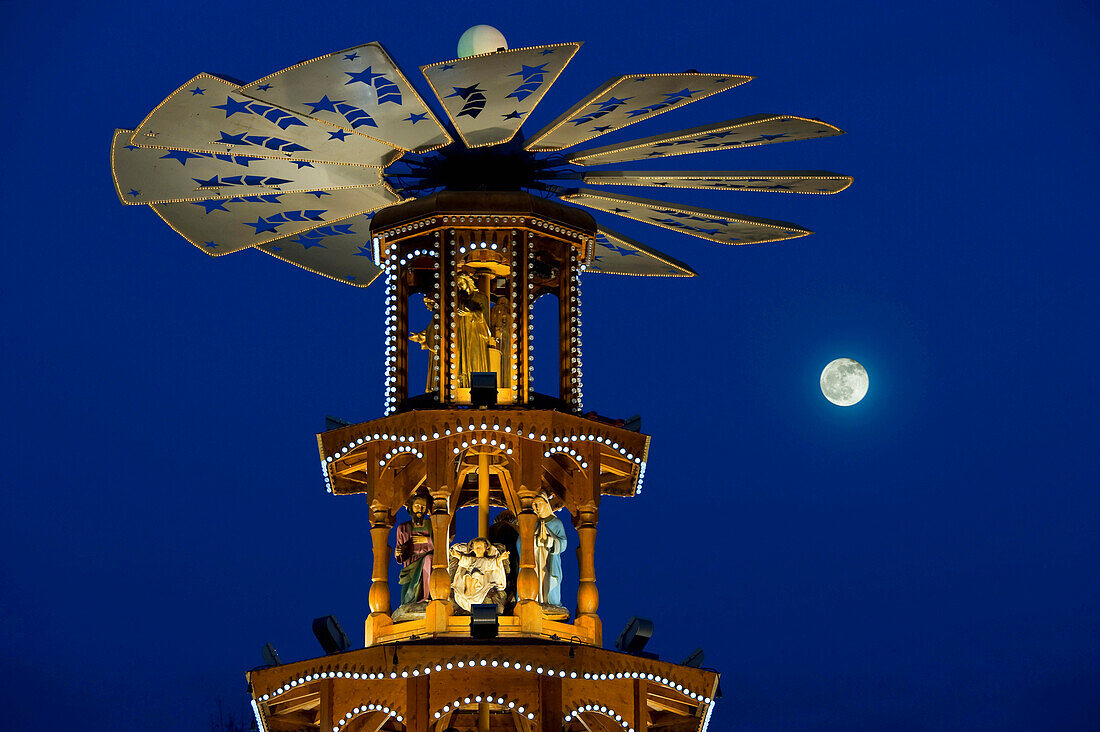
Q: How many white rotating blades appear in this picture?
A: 11